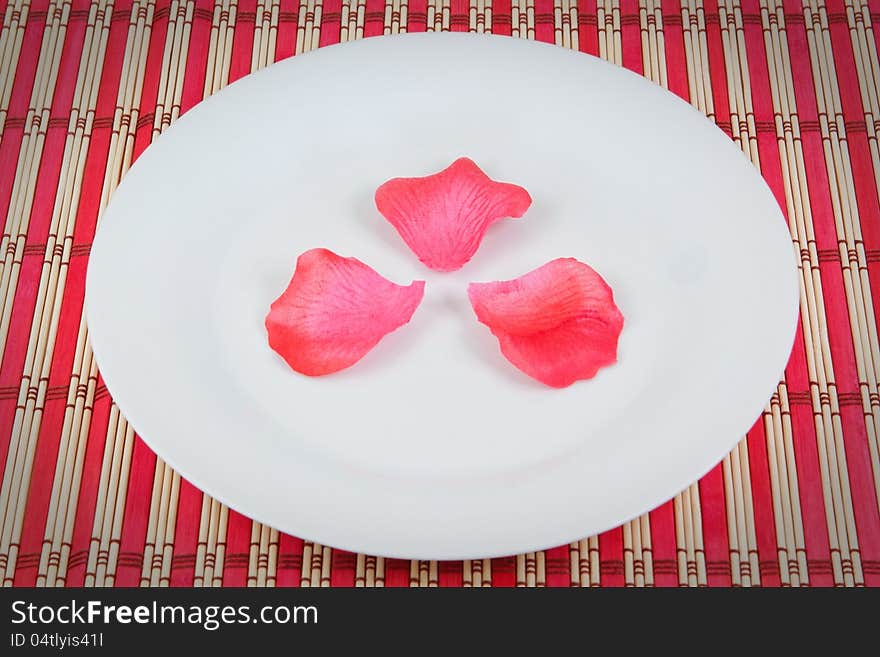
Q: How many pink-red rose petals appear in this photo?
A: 3